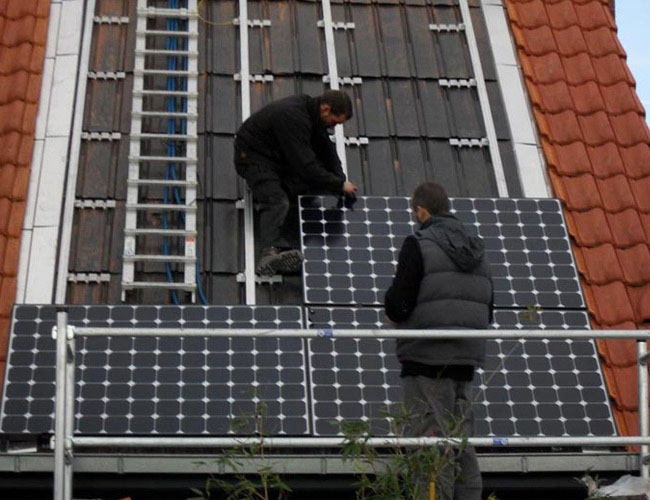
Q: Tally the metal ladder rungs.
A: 13